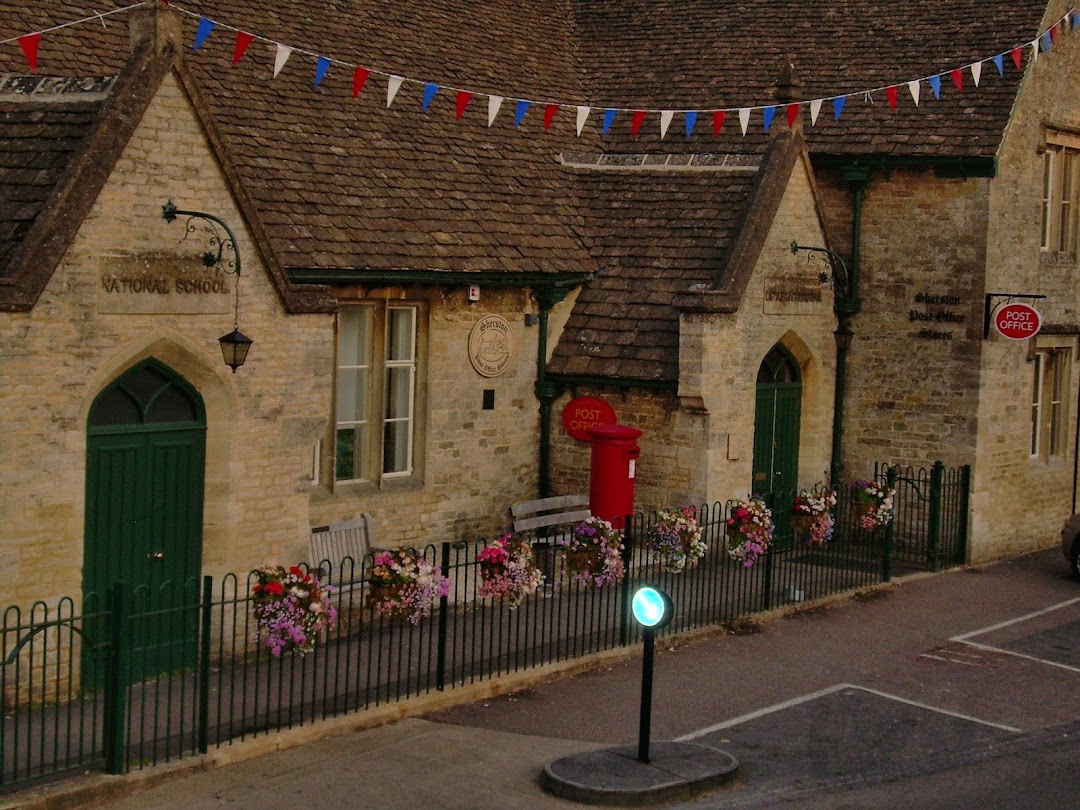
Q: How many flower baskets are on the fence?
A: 8